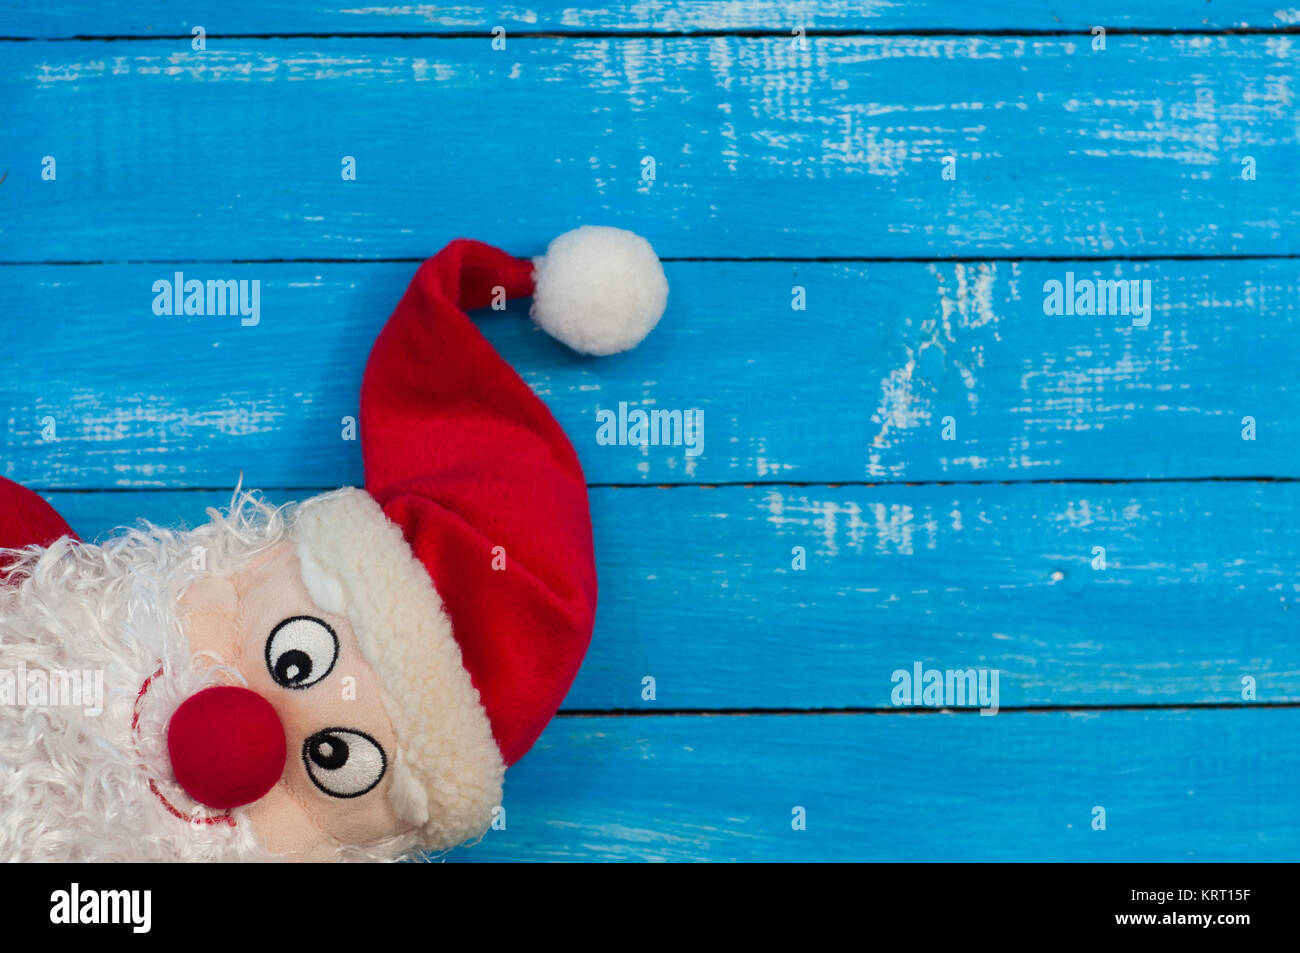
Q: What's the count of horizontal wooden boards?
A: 5